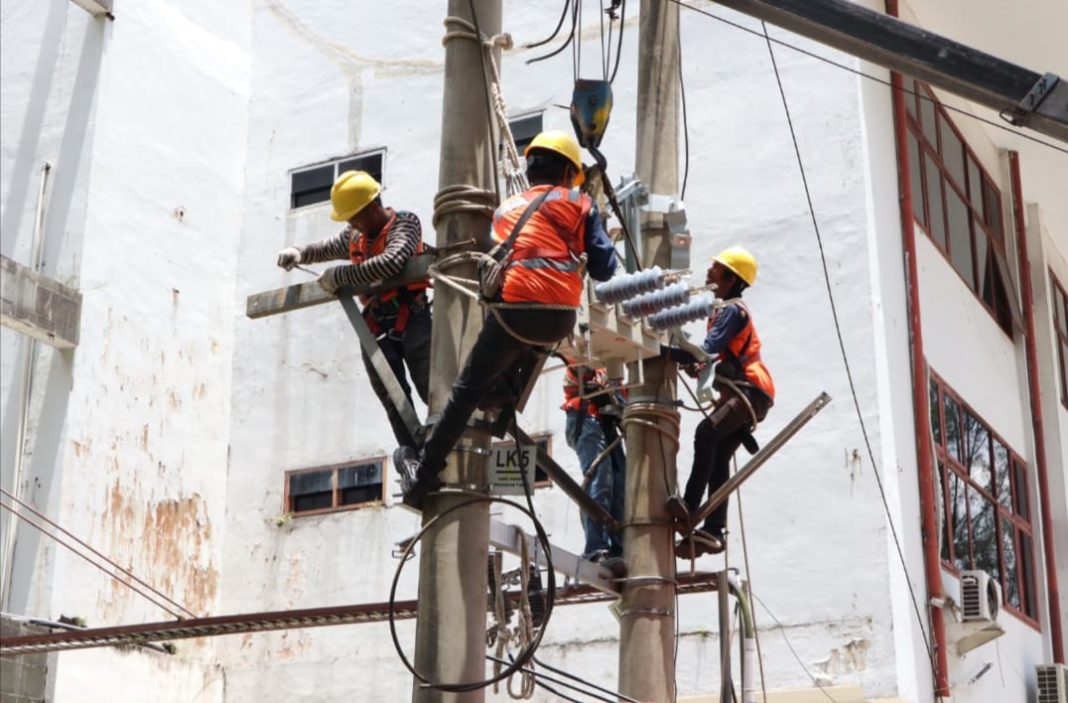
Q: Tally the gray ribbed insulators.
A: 3